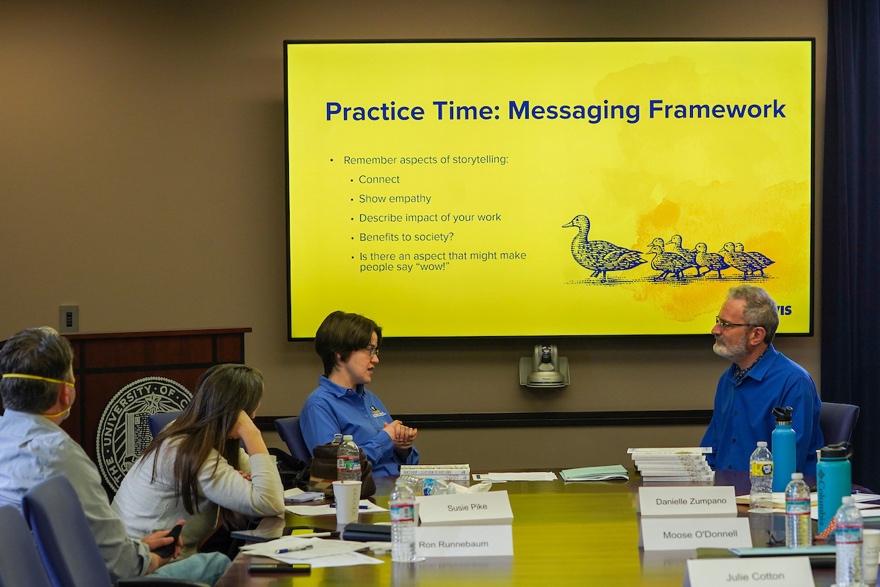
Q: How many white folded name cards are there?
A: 5